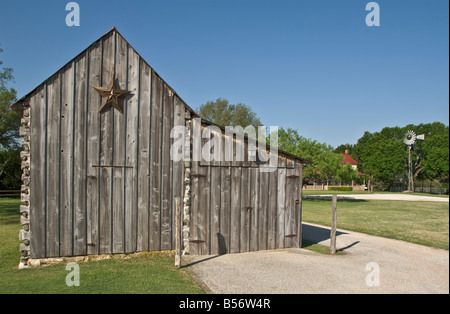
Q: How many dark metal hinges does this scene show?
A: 6